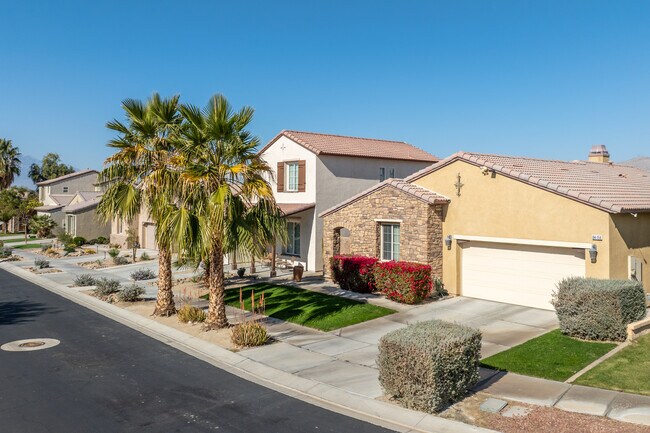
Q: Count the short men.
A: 0